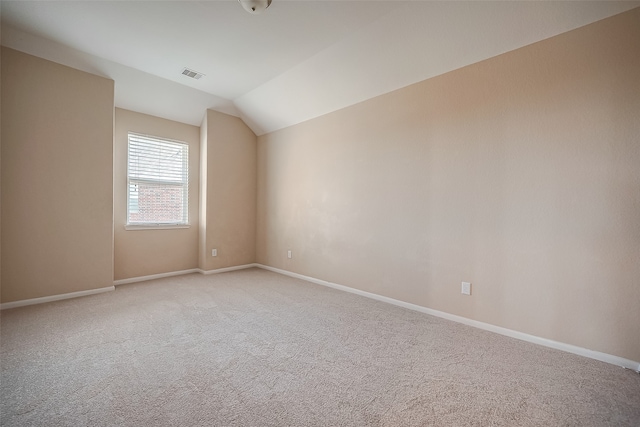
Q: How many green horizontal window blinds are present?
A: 0